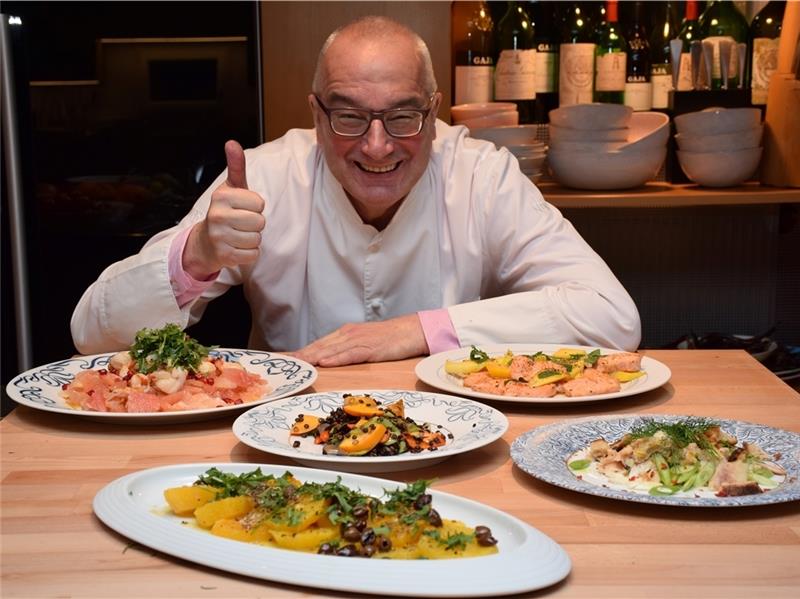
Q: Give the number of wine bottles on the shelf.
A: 10